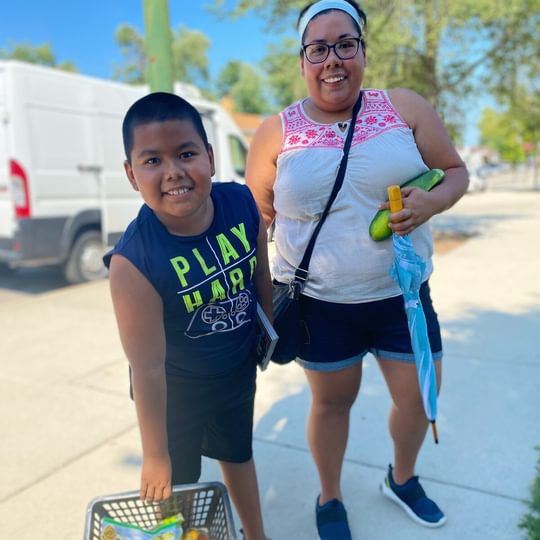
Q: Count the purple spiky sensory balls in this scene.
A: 0